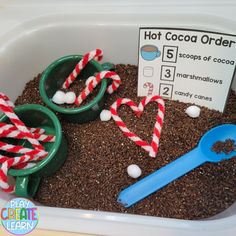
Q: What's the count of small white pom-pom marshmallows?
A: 6